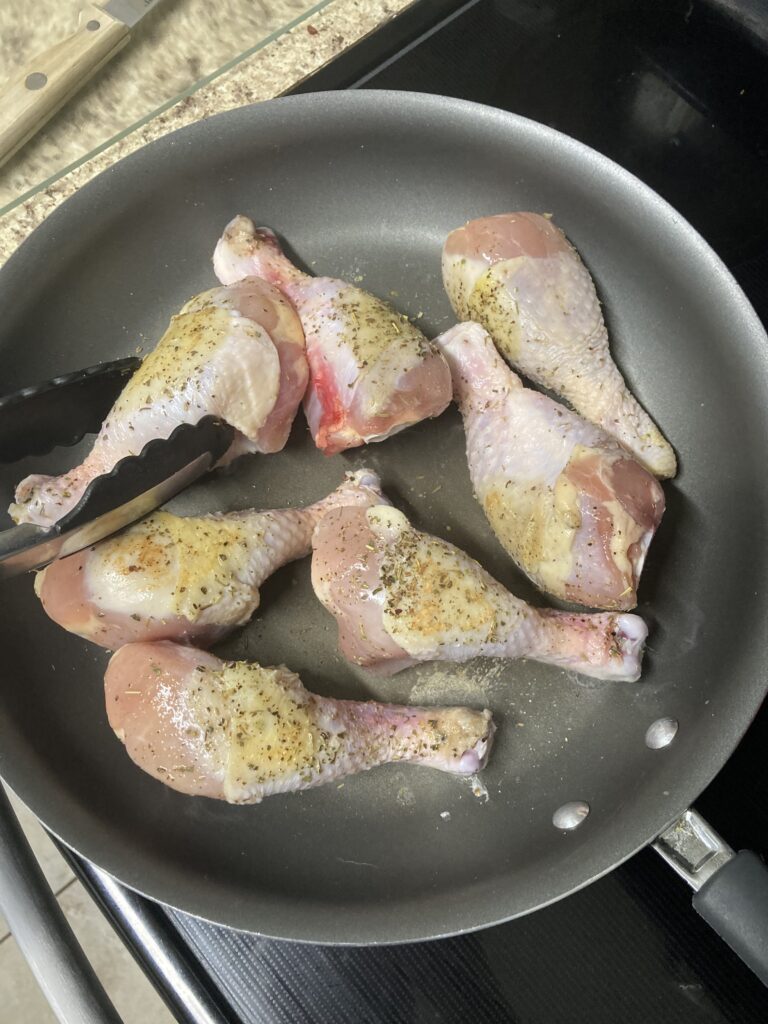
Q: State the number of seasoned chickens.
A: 7